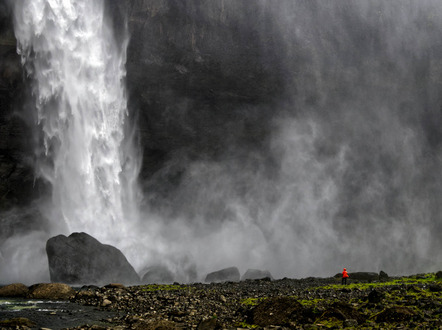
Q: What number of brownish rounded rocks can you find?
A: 2